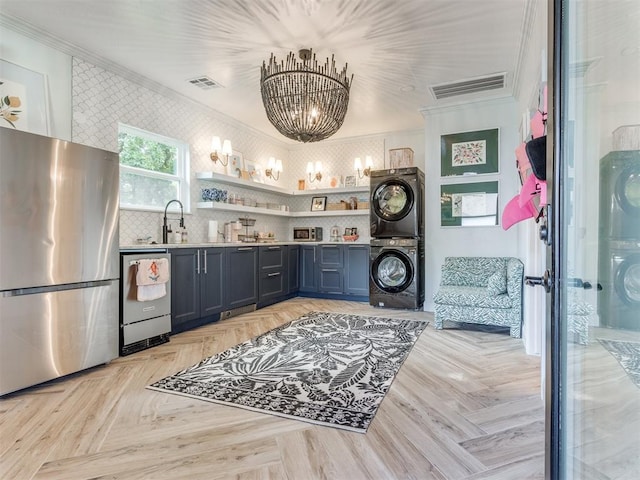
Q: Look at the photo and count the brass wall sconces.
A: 4